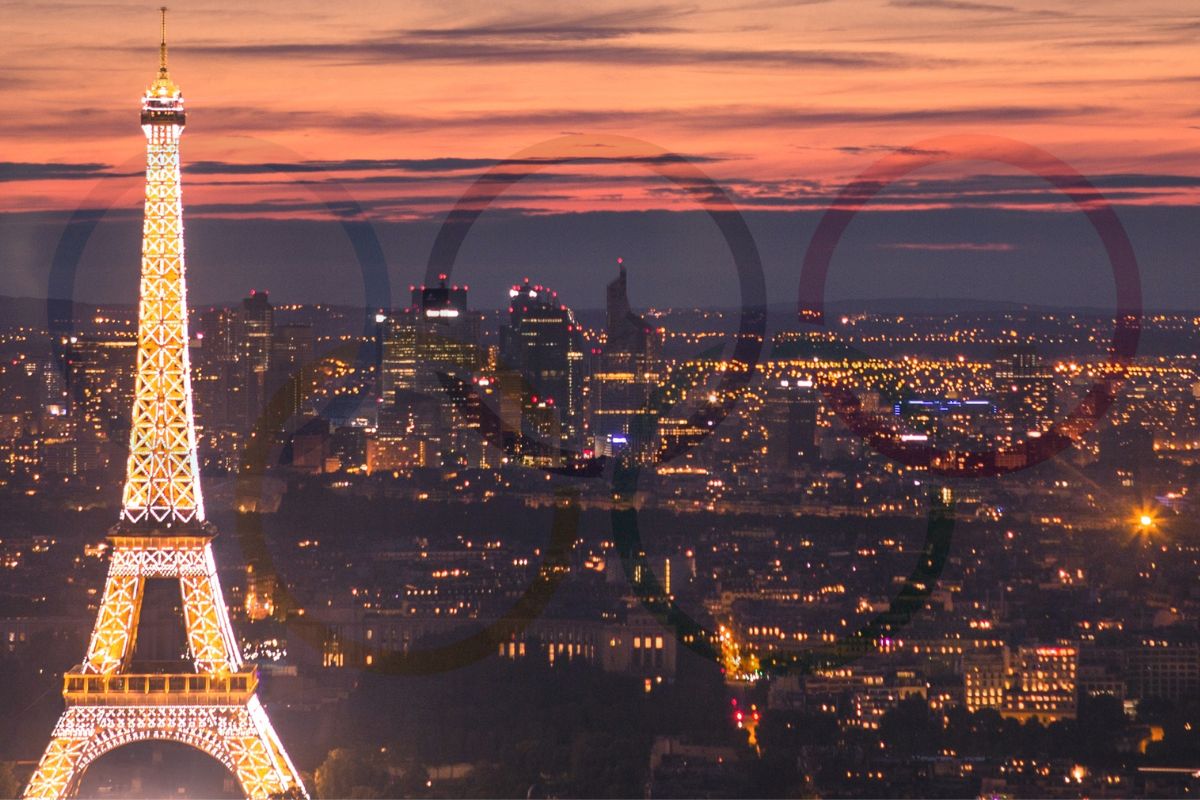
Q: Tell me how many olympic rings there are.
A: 5